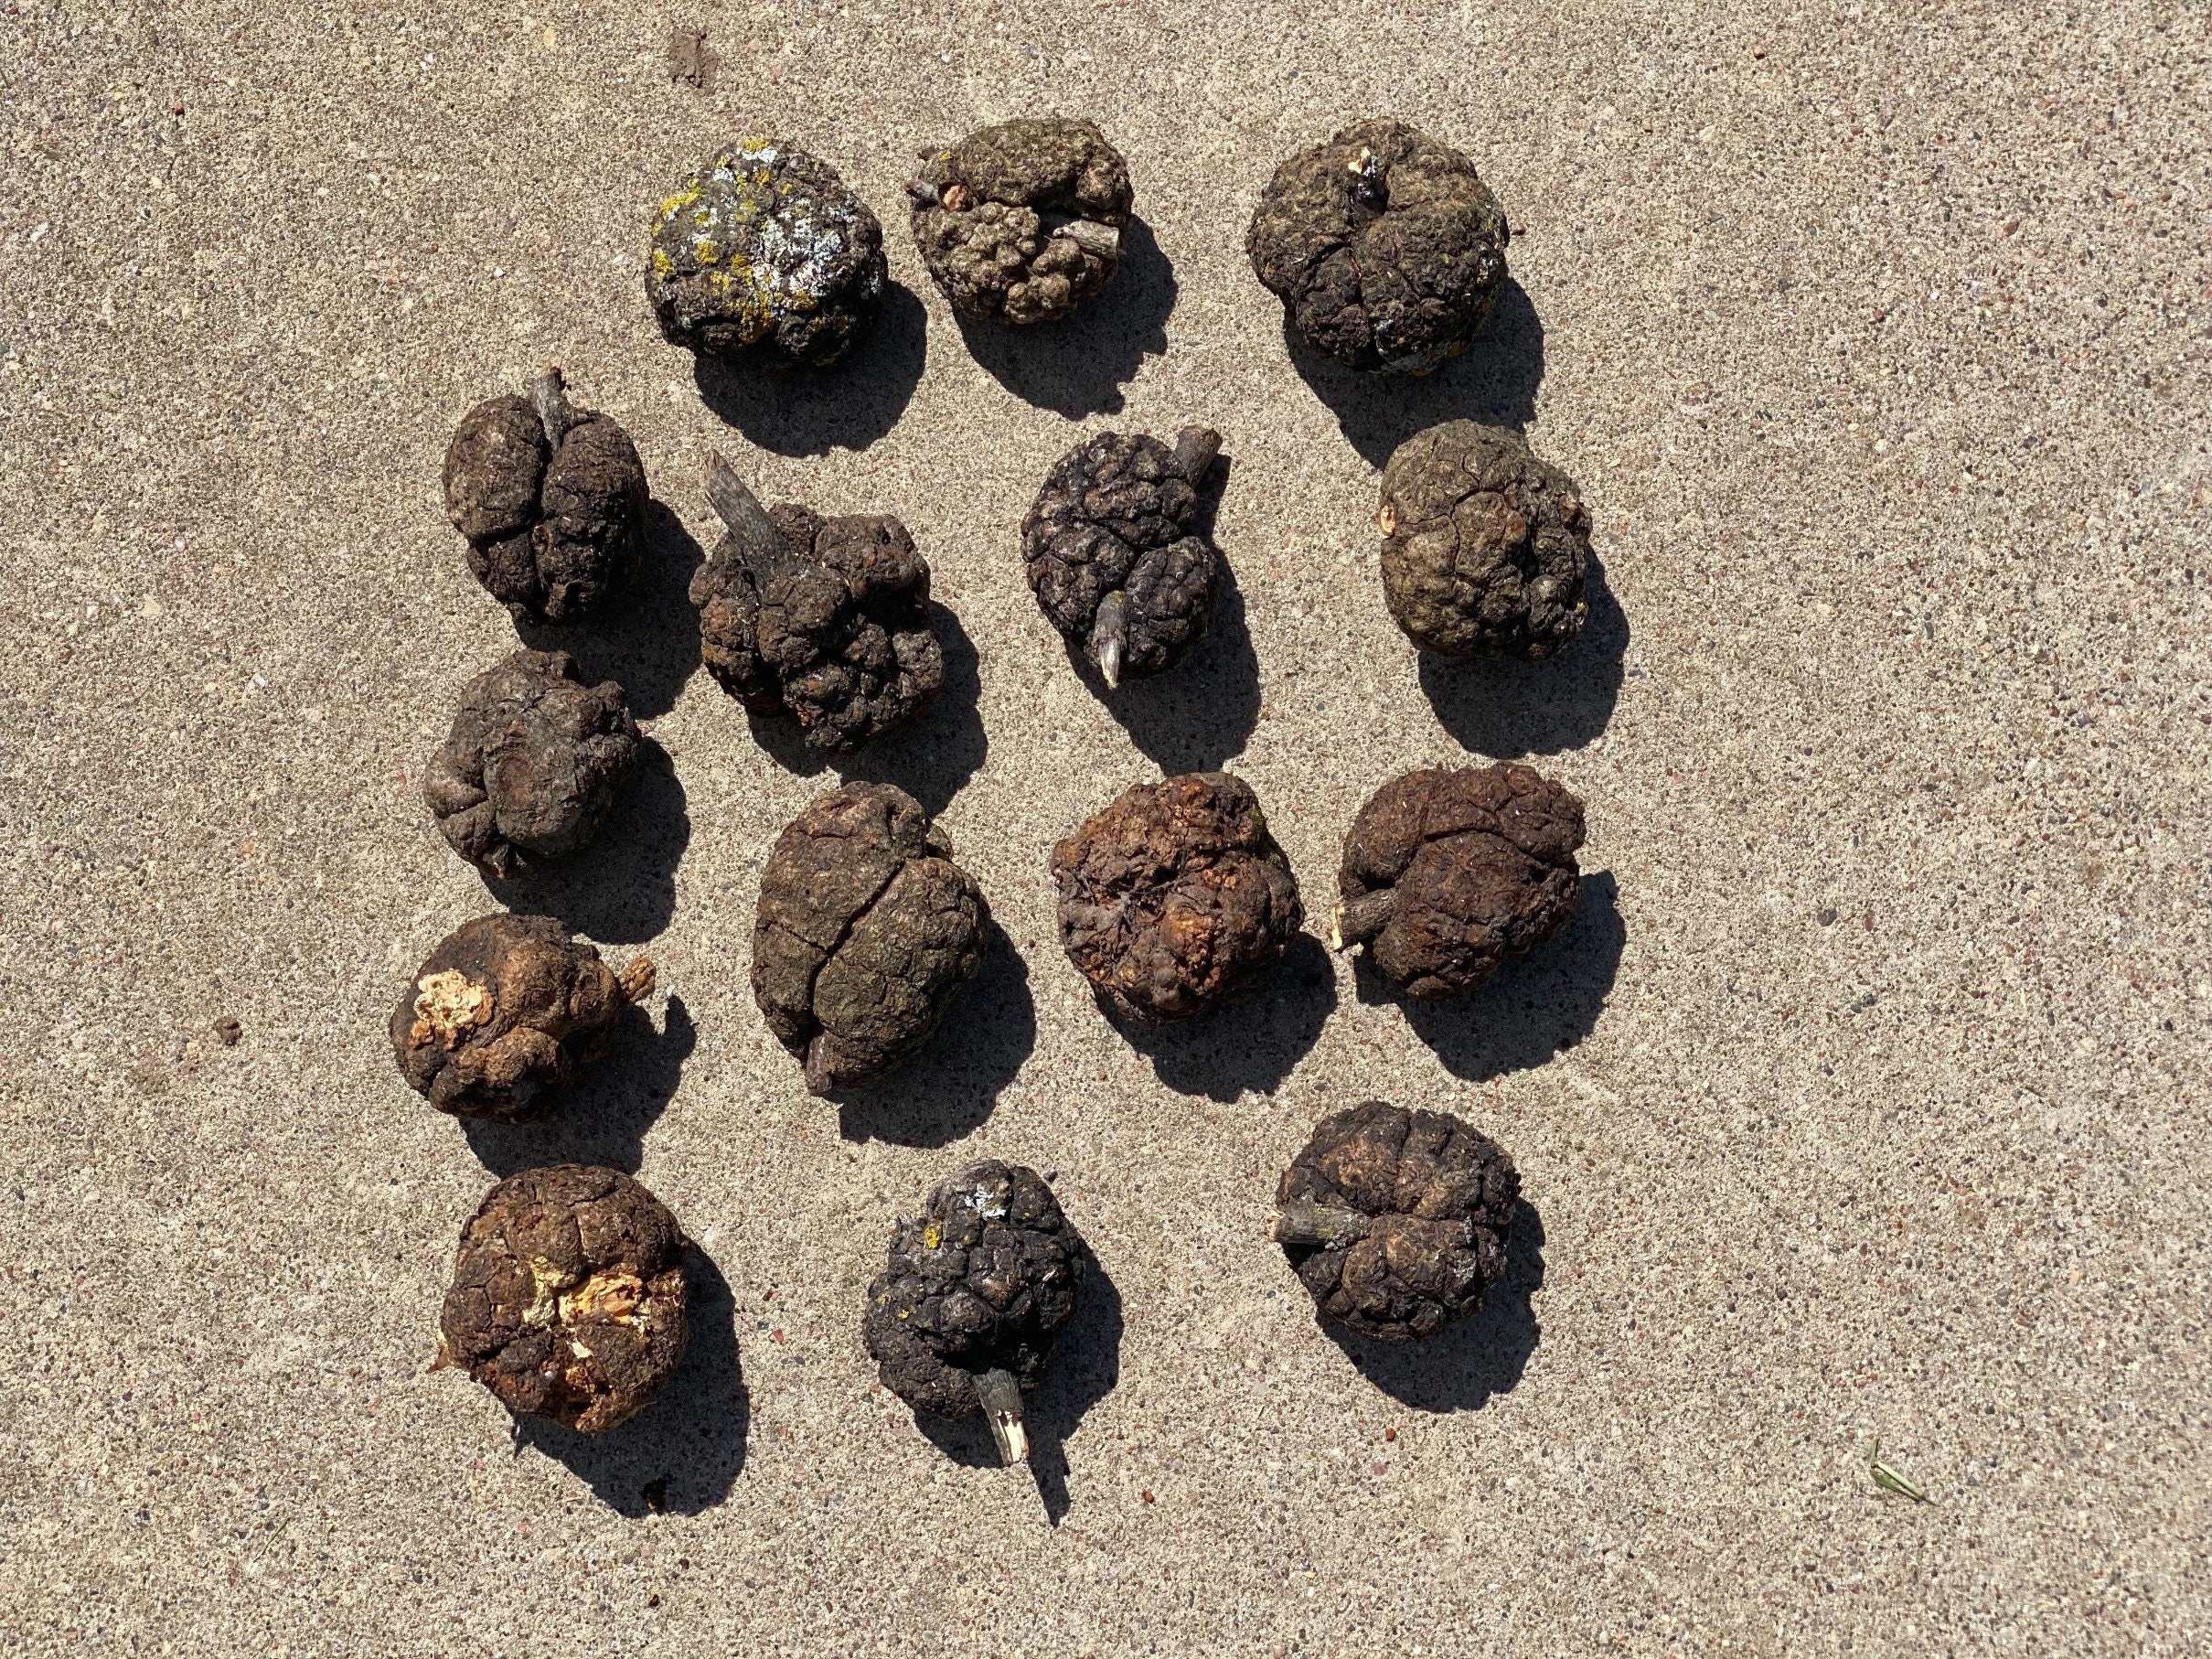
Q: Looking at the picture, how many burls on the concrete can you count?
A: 15